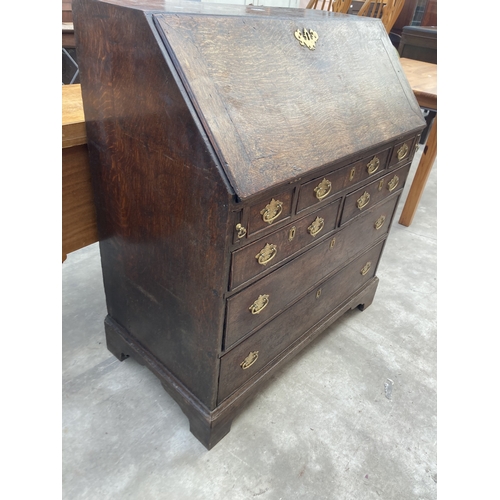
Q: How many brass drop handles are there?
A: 12